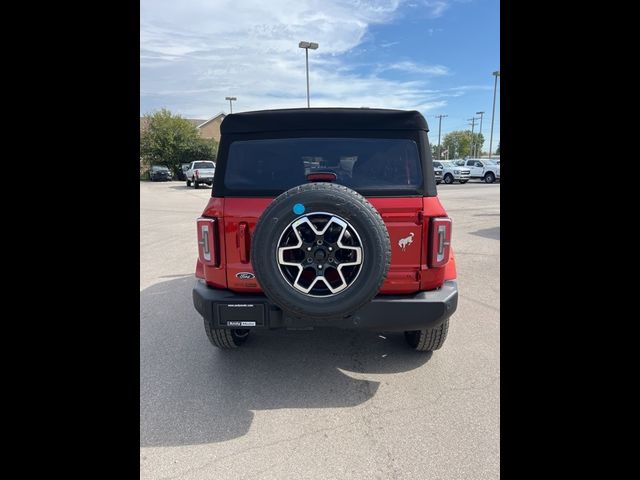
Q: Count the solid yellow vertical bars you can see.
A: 0